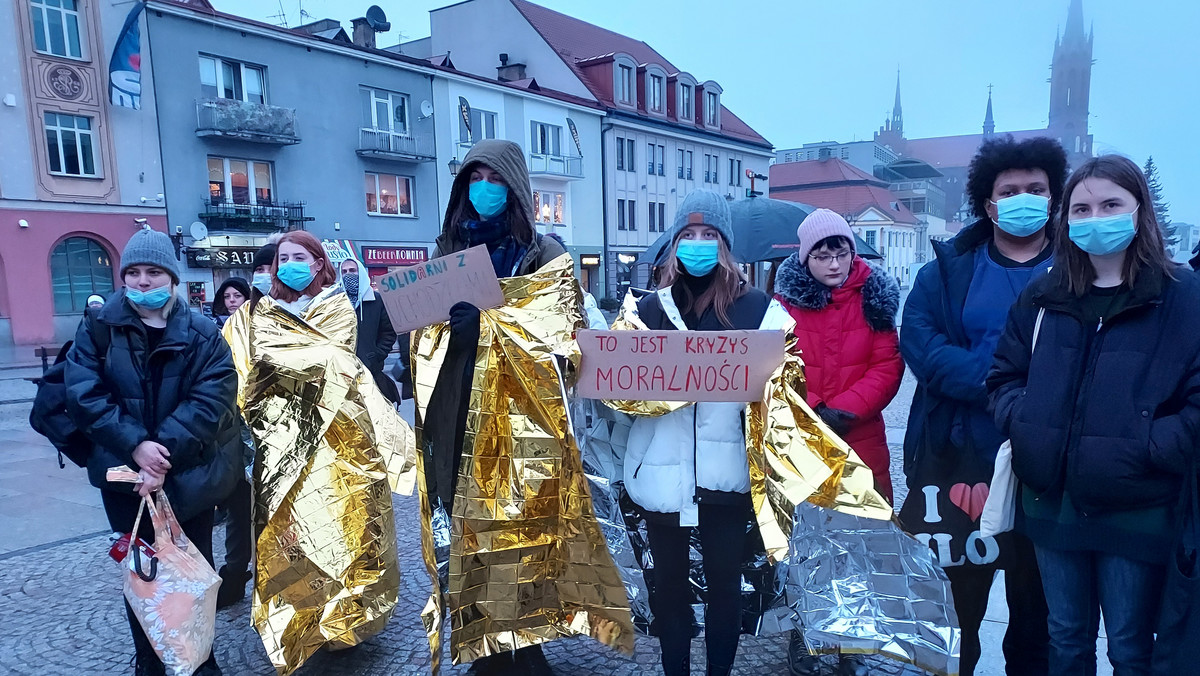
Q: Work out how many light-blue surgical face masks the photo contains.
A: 7